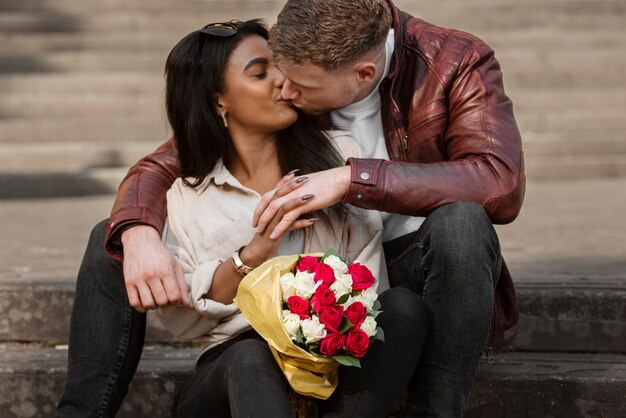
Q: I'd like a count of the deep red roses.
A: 9